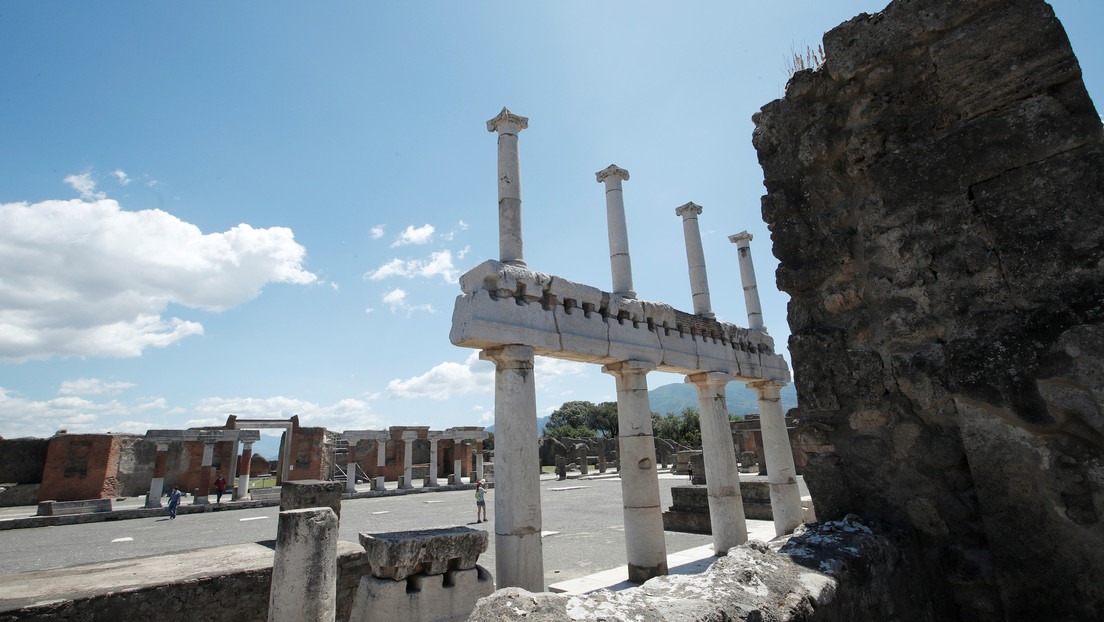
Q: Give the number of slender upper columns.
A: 4